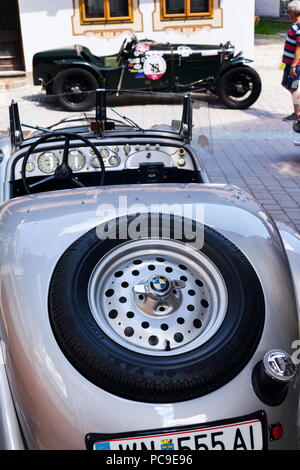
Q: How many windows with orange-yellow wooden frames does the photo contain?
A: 2